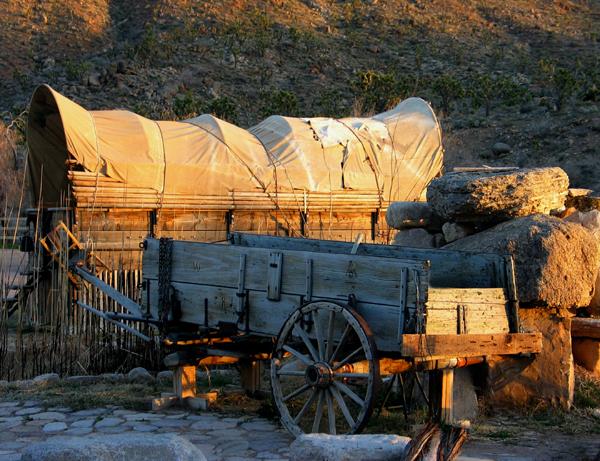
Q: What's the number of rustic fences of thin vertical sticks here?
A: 1